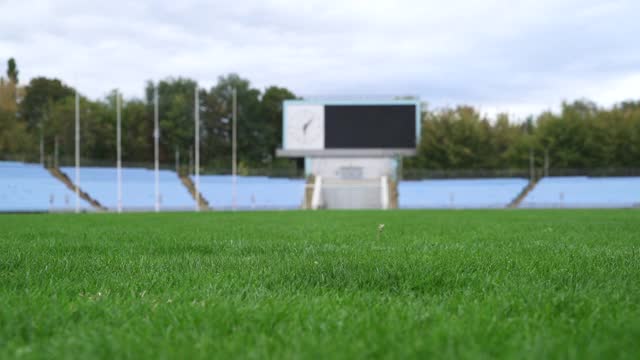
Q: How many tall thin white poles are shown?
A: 5